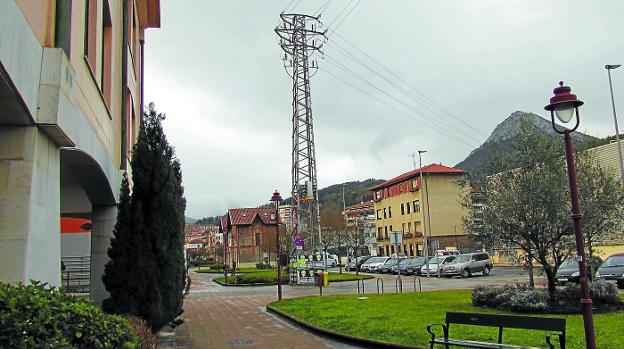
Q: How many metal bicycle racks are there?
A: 4